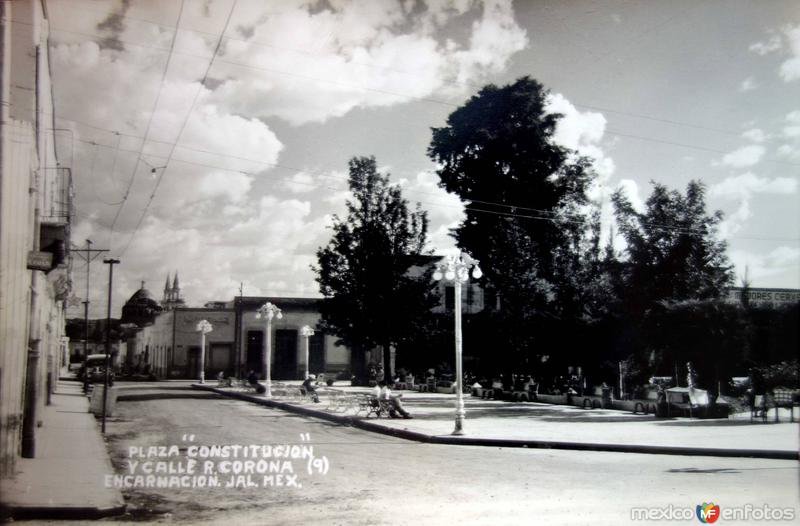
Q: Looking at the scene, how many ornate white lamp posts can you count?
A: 4